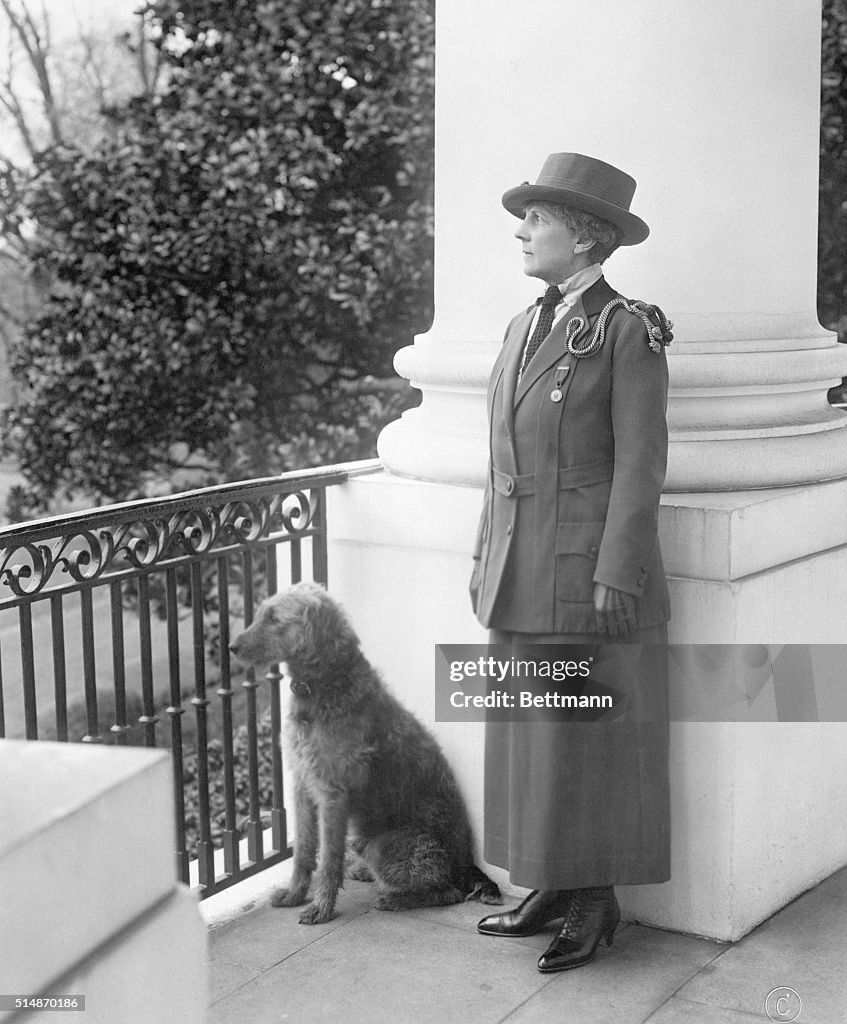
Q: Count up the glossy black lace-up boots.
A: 2